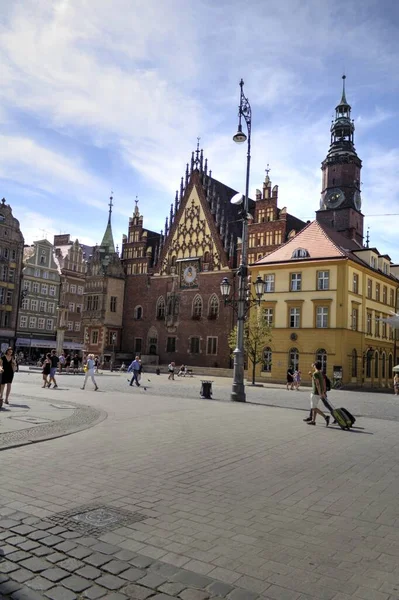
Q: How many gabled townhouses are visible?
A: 3